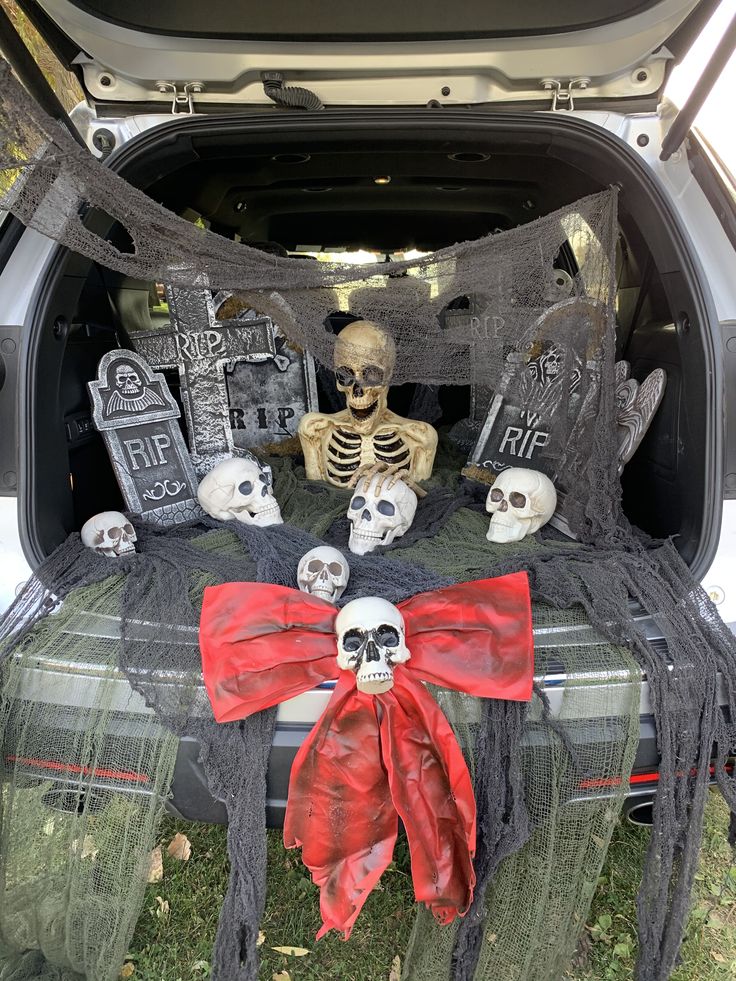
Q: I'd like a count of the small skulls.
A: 2